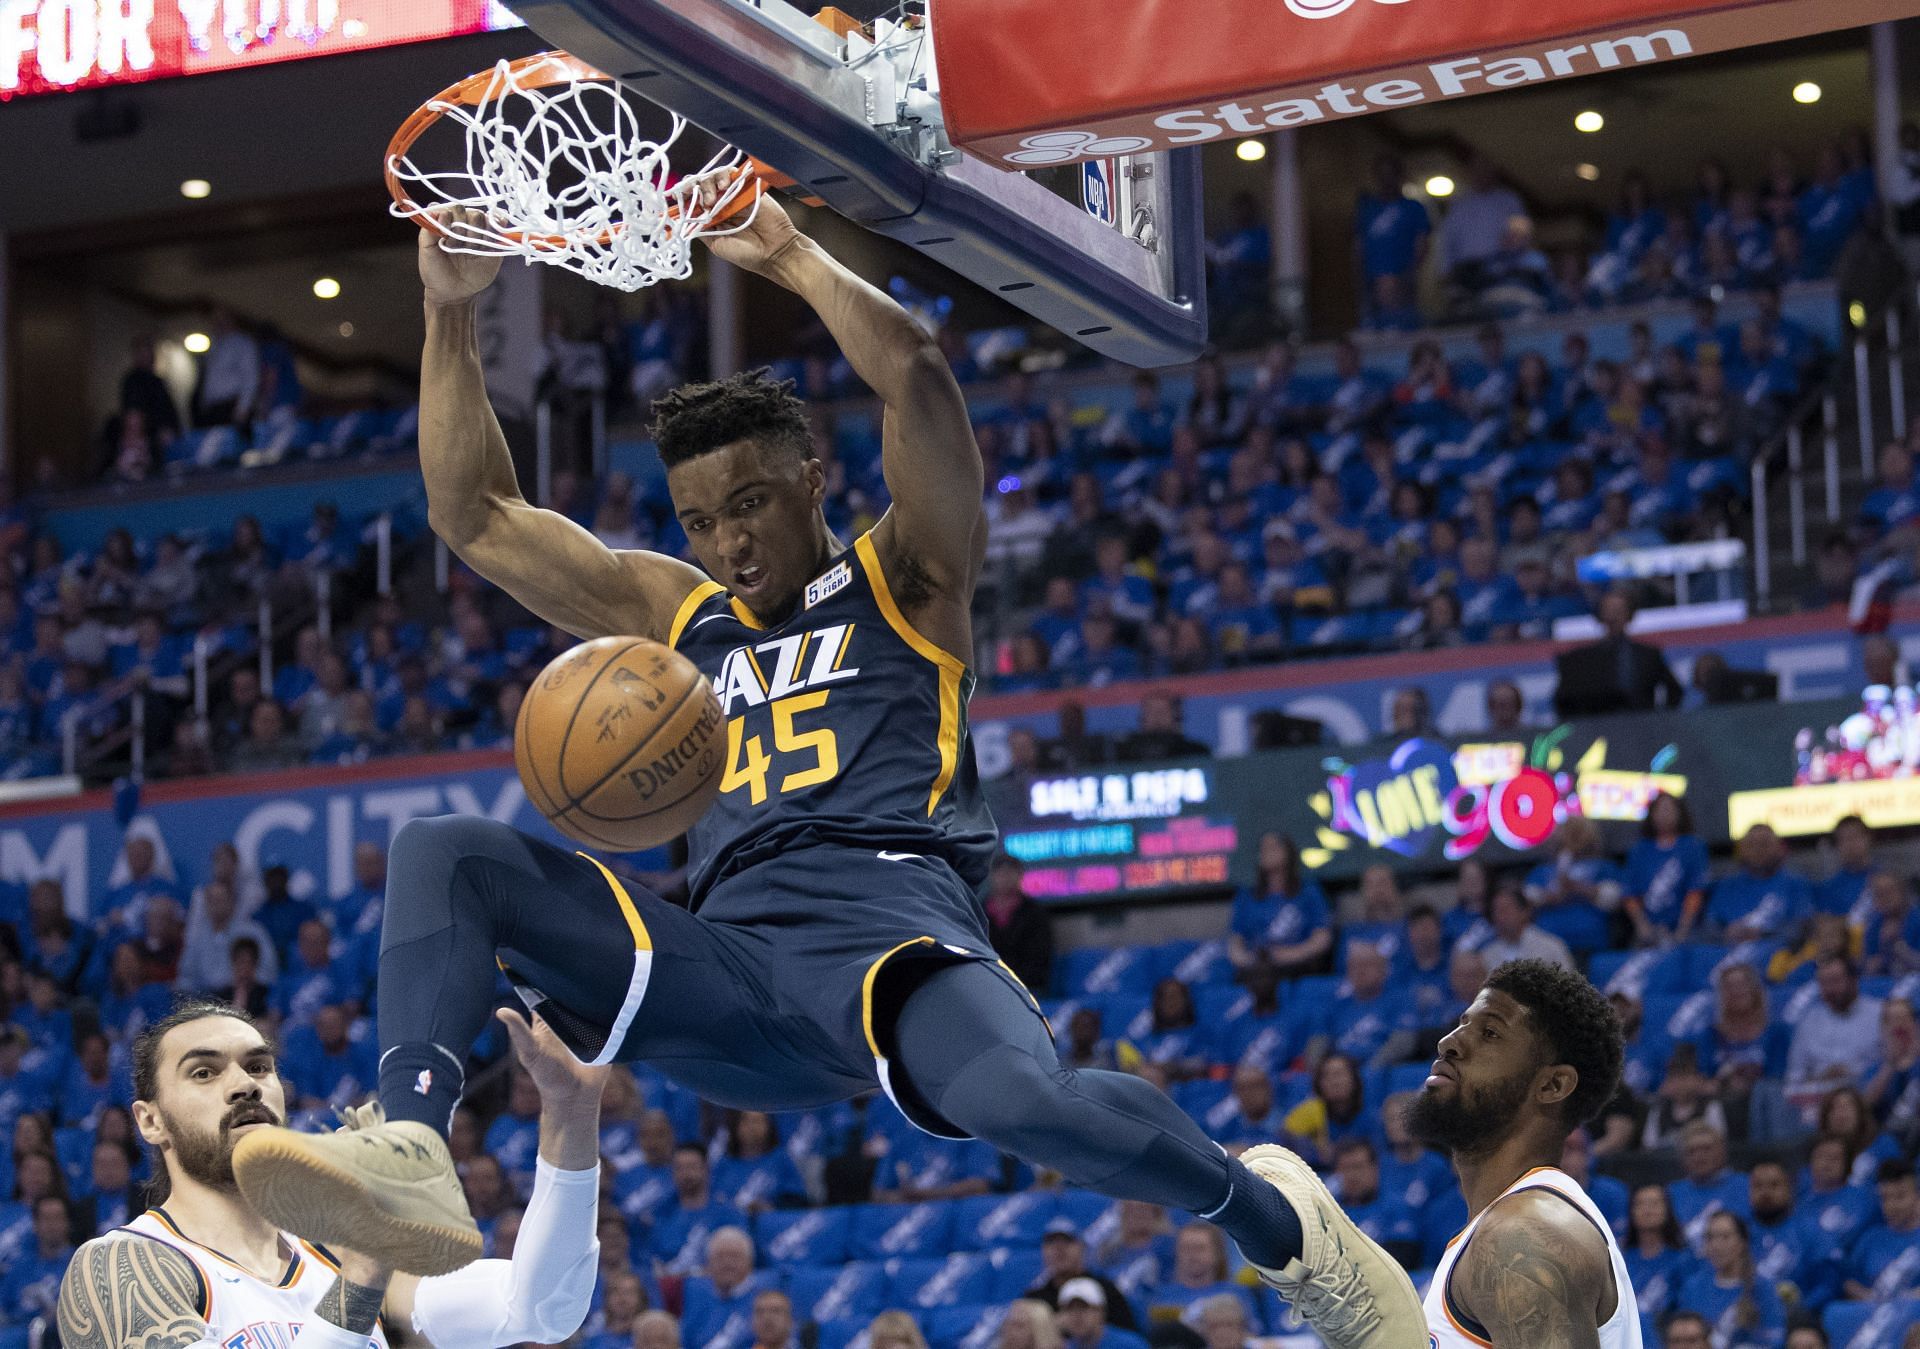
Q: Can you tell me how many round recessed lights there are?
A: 7